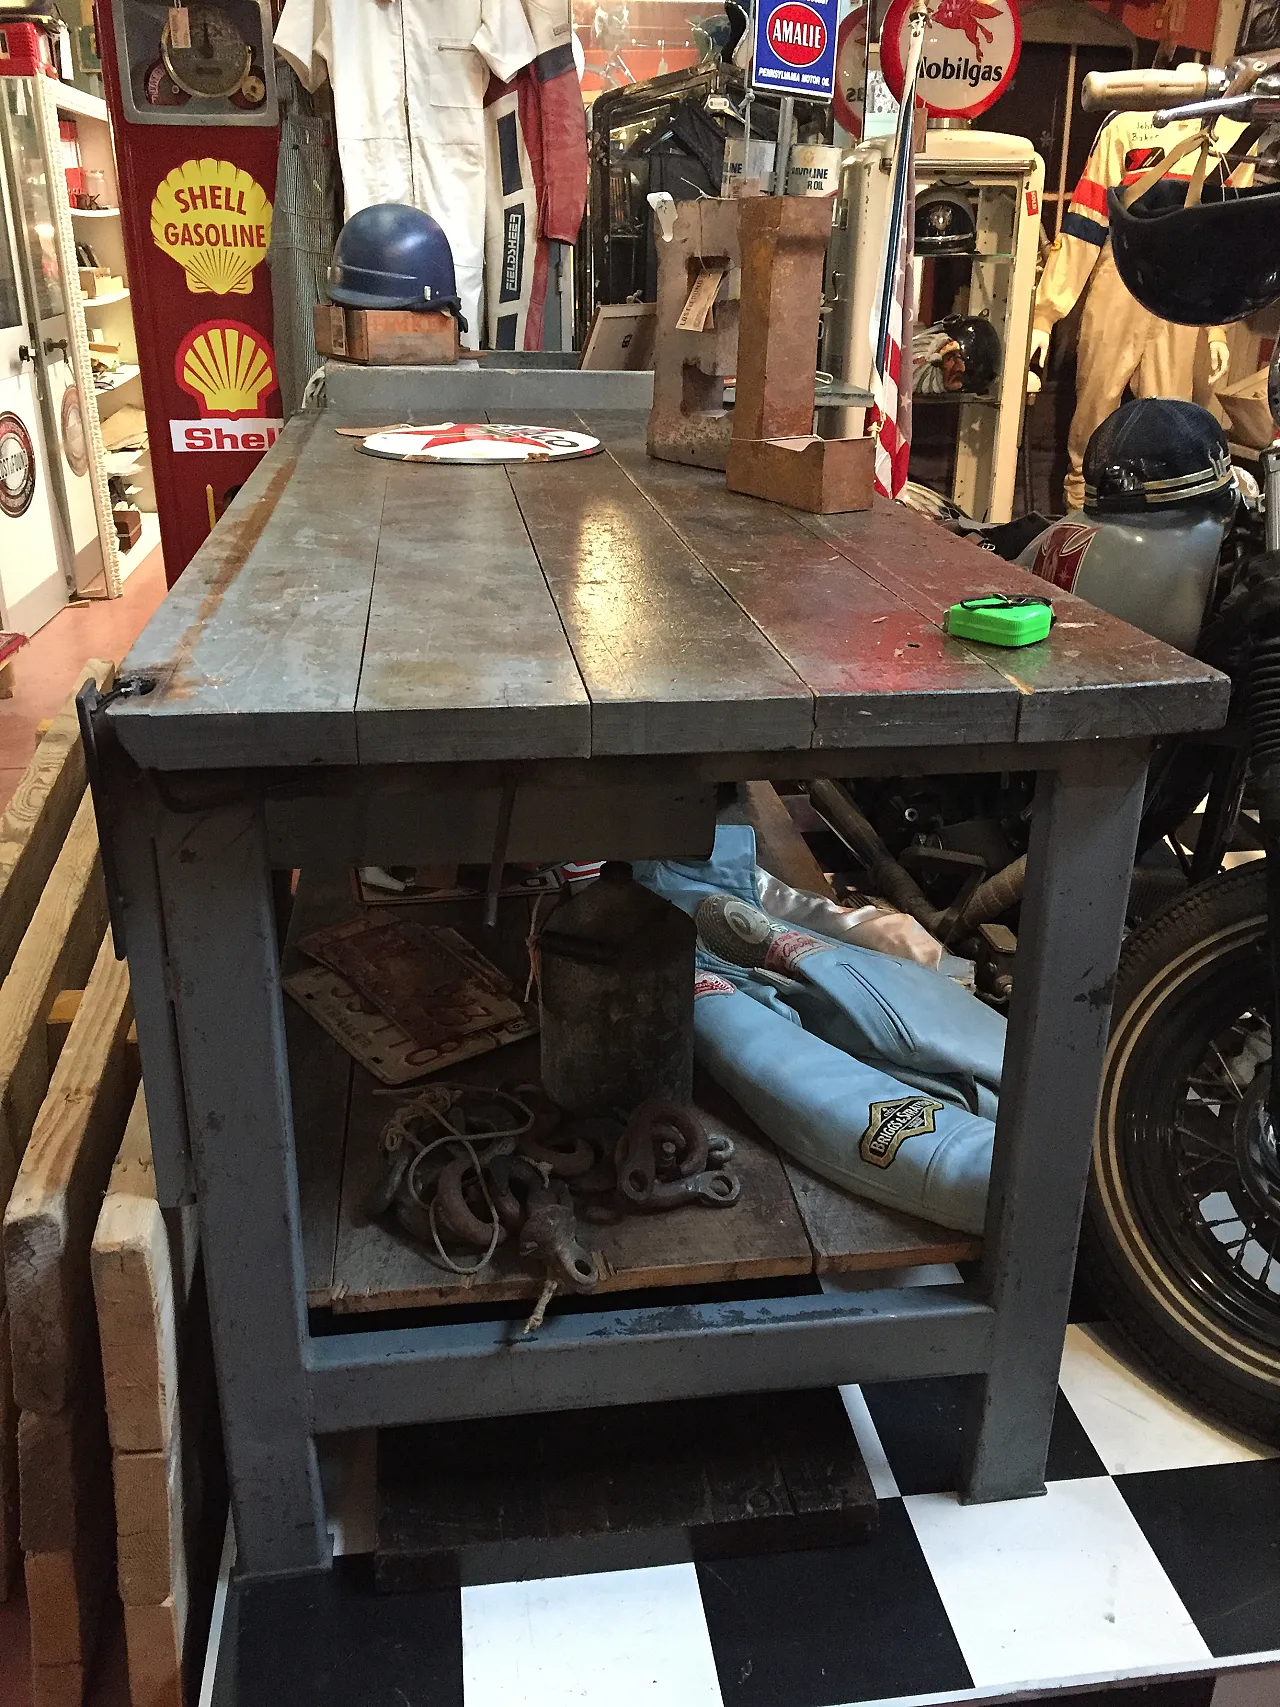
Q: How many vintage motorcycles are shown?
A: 1